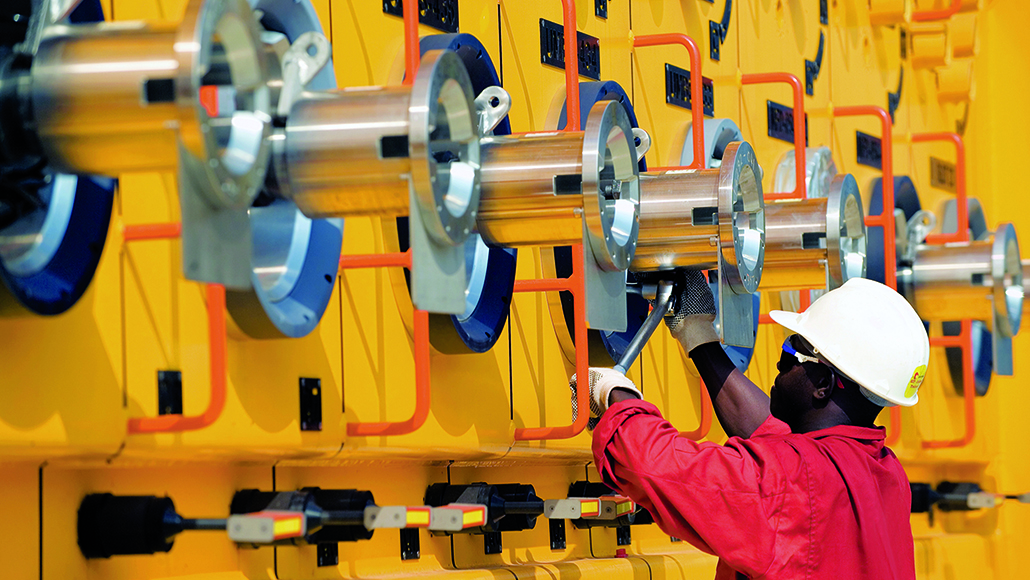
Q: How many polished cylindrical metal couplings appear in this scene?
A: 6